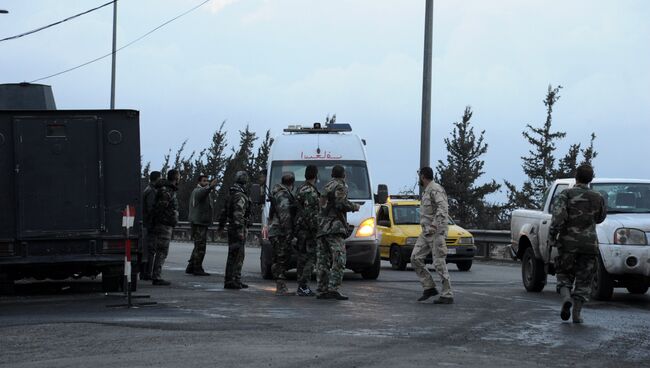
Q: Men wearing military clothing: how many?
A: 9